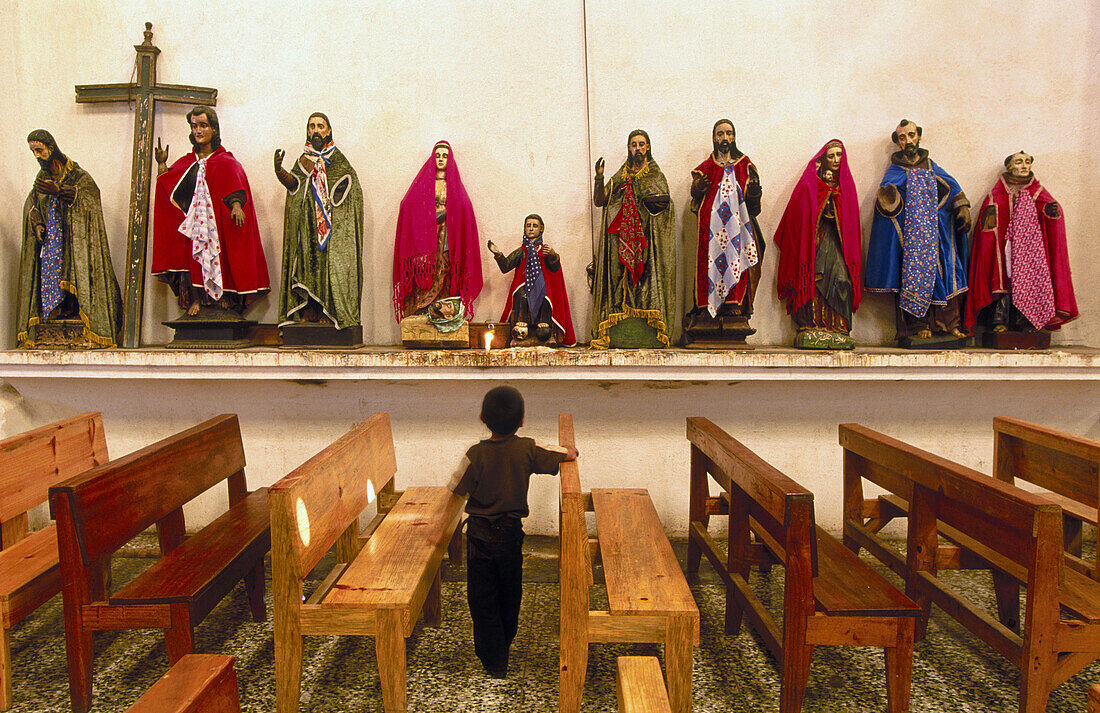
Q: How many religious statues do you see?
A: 10